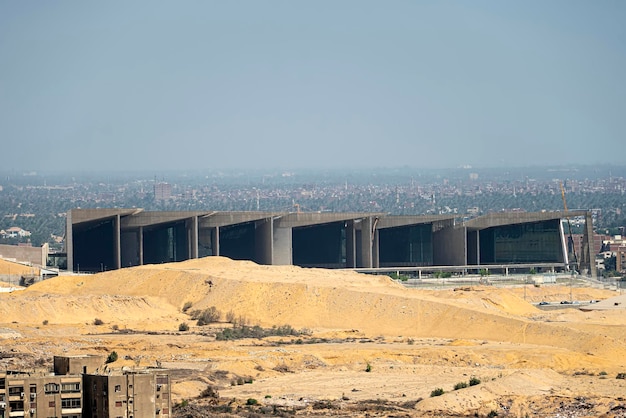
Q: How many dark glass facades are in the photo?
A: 6